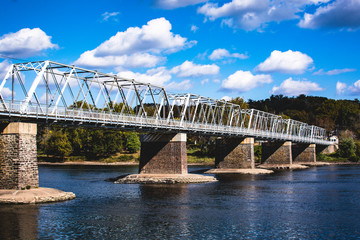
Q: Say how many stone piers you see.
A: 5